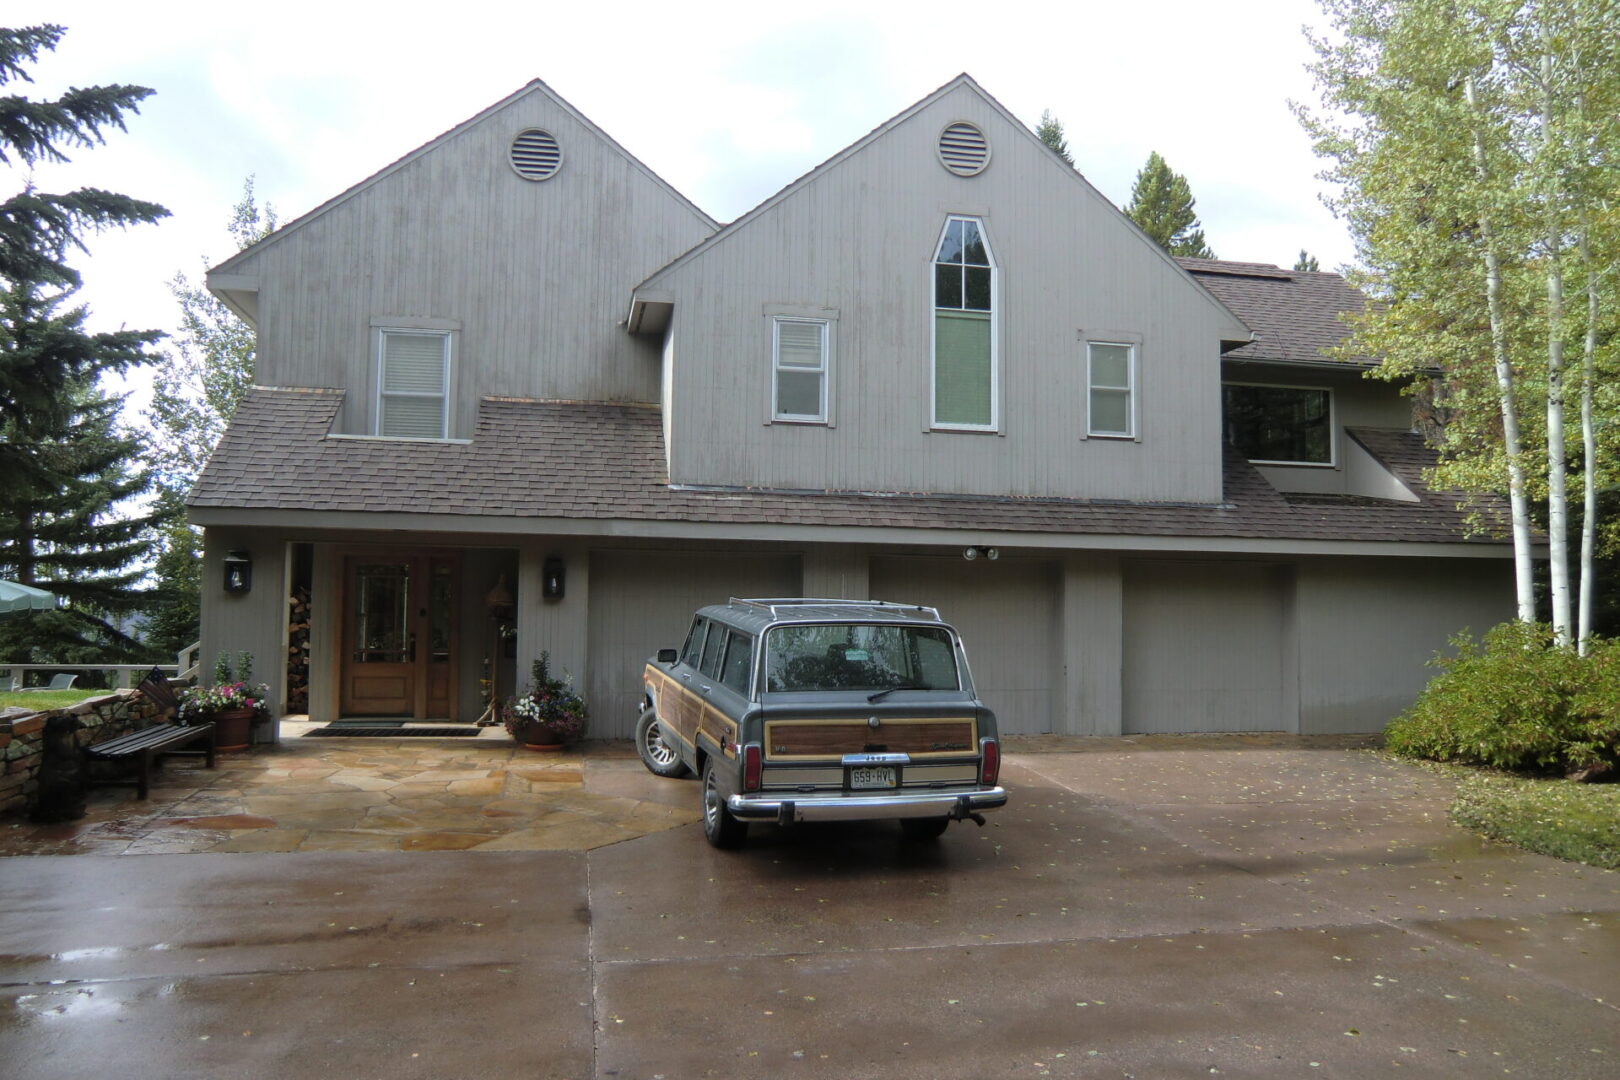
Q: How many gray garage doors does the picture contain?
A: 3